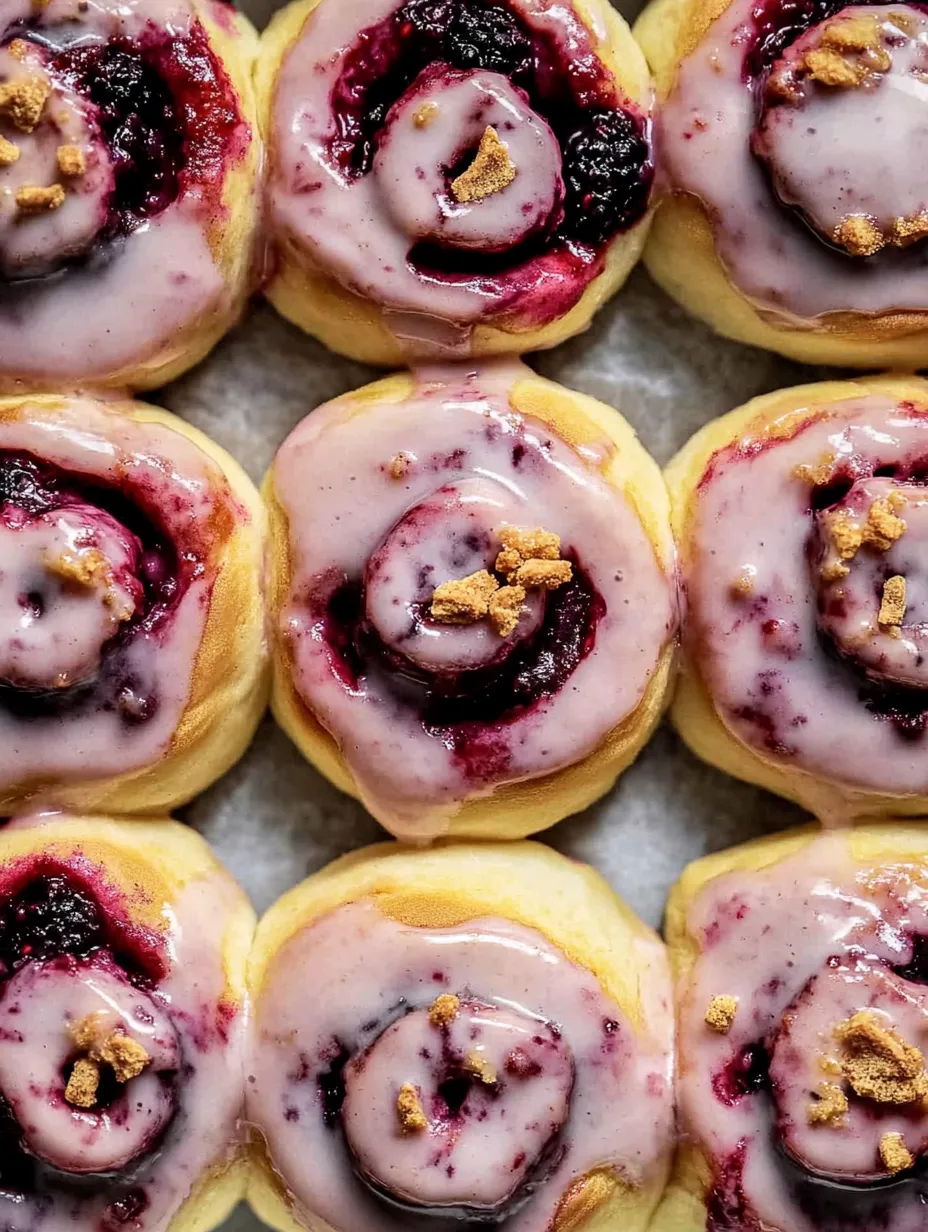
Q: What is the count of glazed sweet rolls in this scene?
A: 9